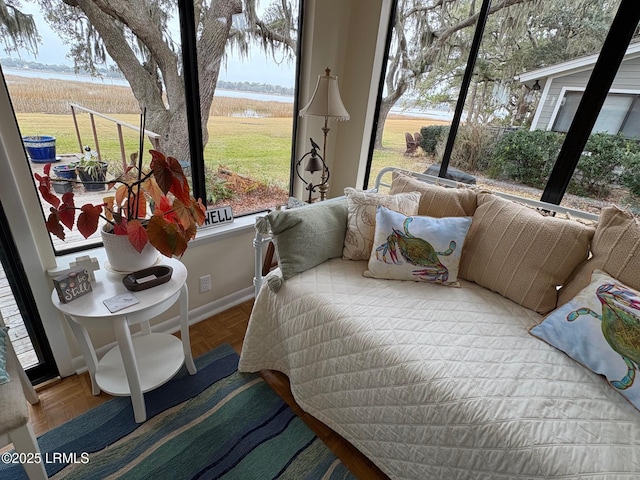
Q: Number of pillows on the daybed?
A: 7